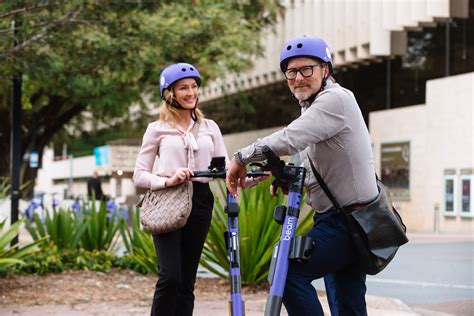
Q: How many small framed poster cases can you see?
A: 2